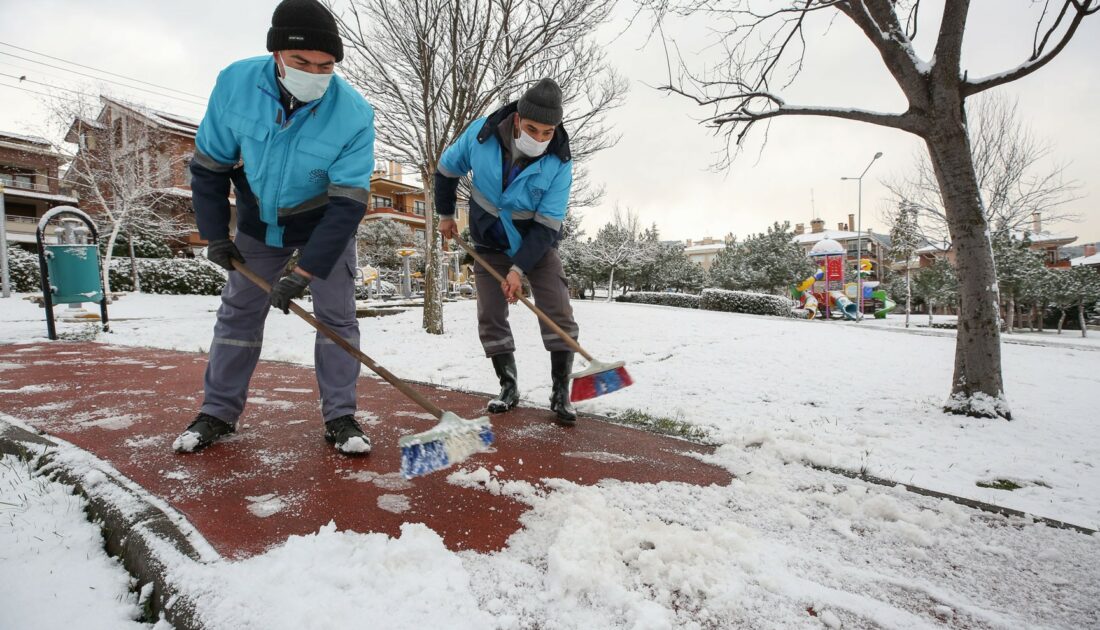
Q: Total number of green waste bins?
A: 1